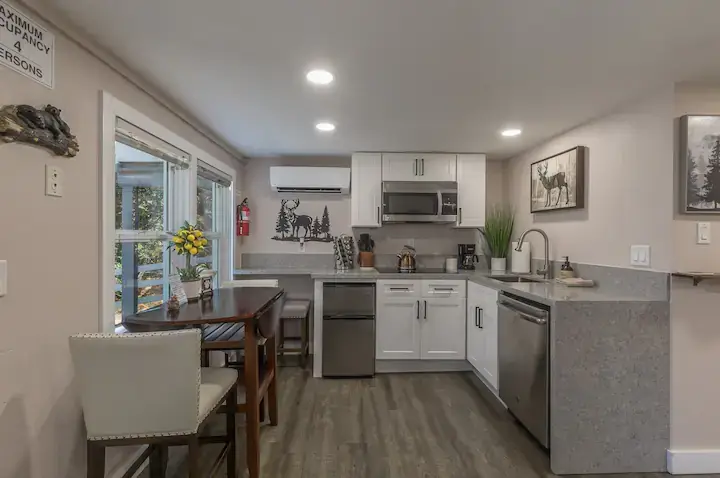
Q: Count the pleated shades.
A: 2